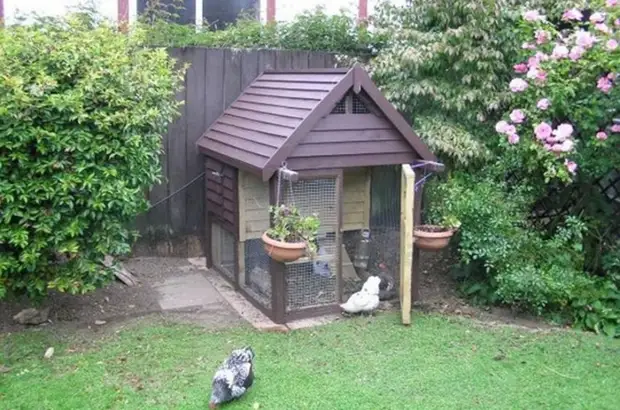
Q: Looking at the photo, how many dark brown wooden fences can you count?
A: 1